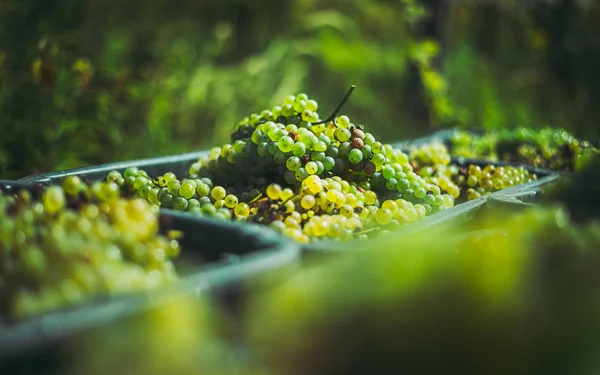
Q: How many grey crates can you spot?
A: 3